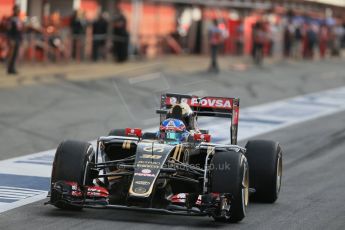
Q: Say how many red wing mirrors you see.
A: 2